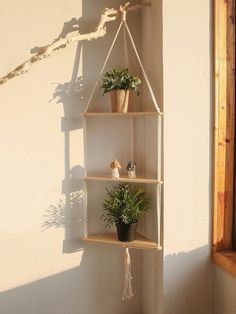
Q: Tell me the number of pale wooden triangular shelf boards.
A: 3